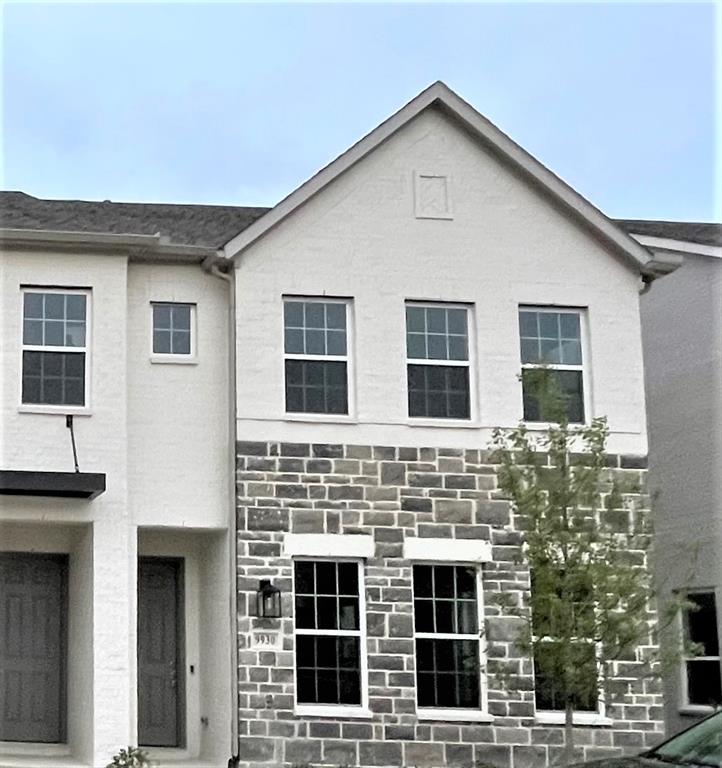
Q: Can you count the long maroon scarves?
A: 0